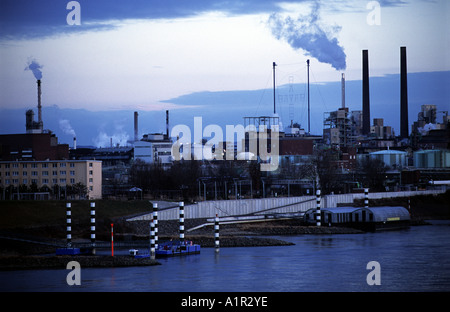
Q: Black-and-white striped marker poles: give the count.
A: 8